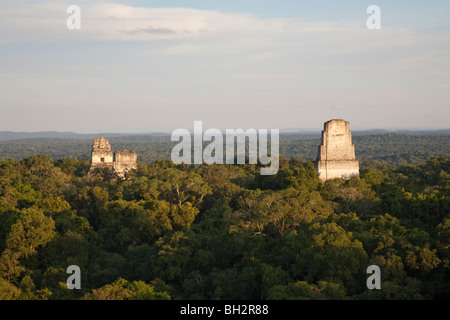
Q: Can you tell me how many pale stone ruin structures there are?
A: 3